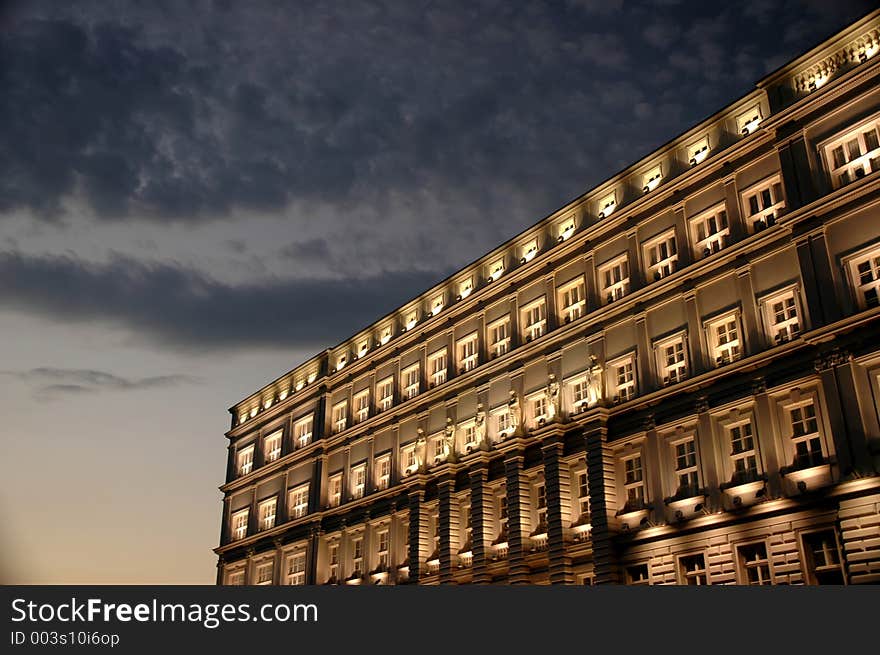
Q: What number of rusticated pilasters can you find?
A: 6